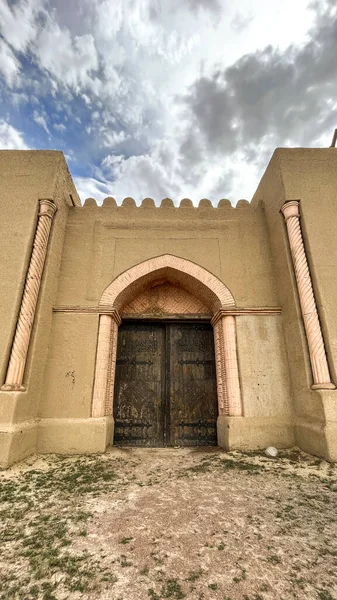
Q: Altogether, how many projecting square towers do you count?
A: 2